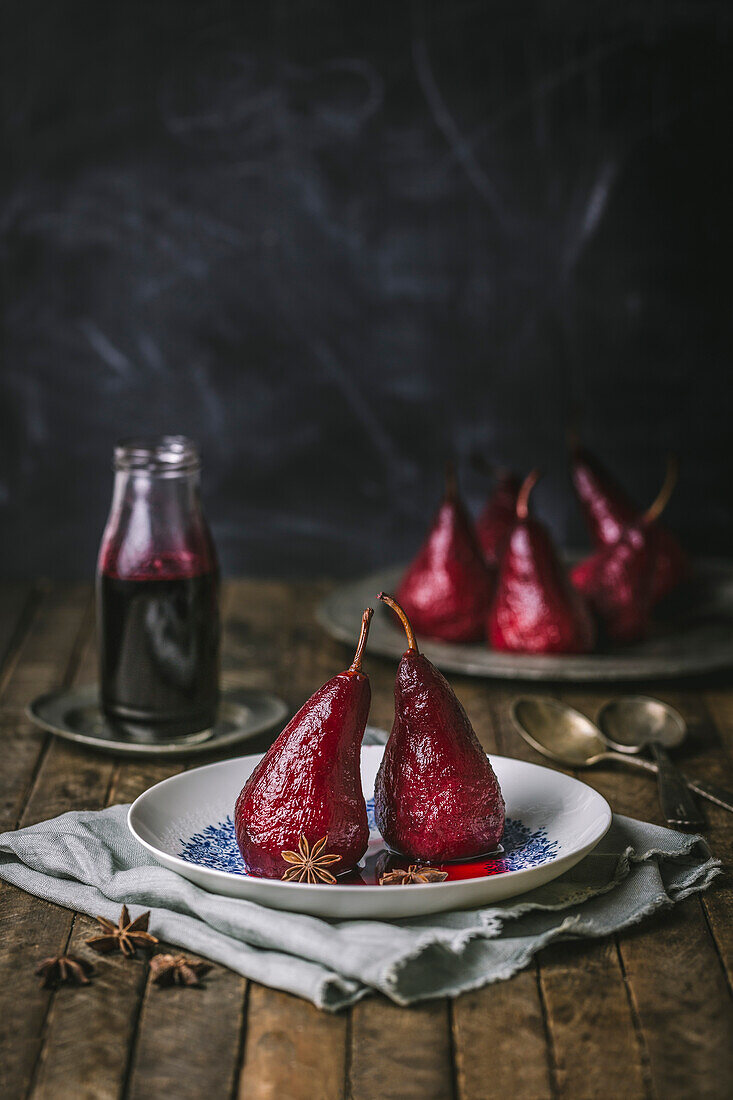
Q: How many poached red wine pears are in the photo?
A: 7